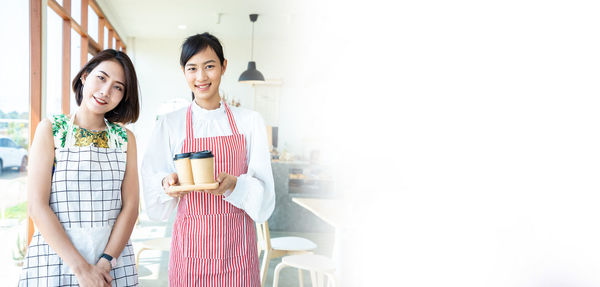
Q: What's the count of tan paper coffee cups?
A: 2